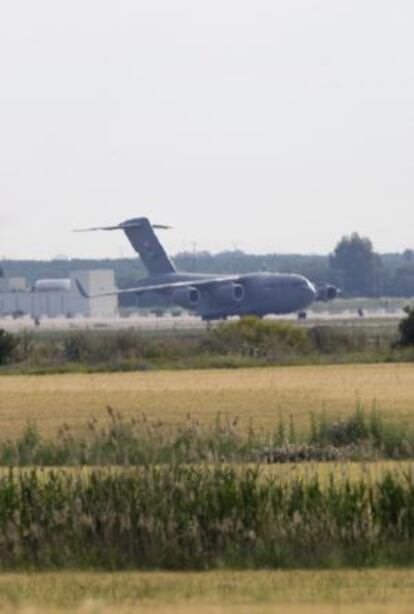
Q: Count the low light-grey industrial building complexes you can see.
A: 1